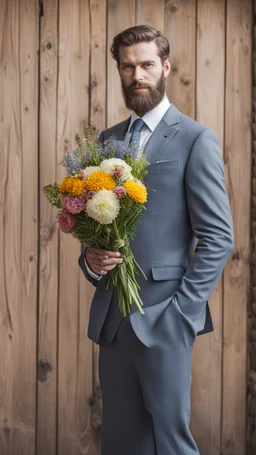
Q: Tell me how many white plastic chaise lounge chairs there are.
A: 0